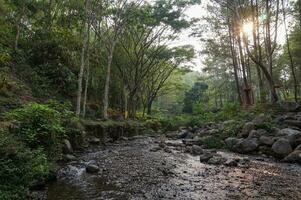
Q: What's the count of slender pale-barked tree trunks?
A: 3